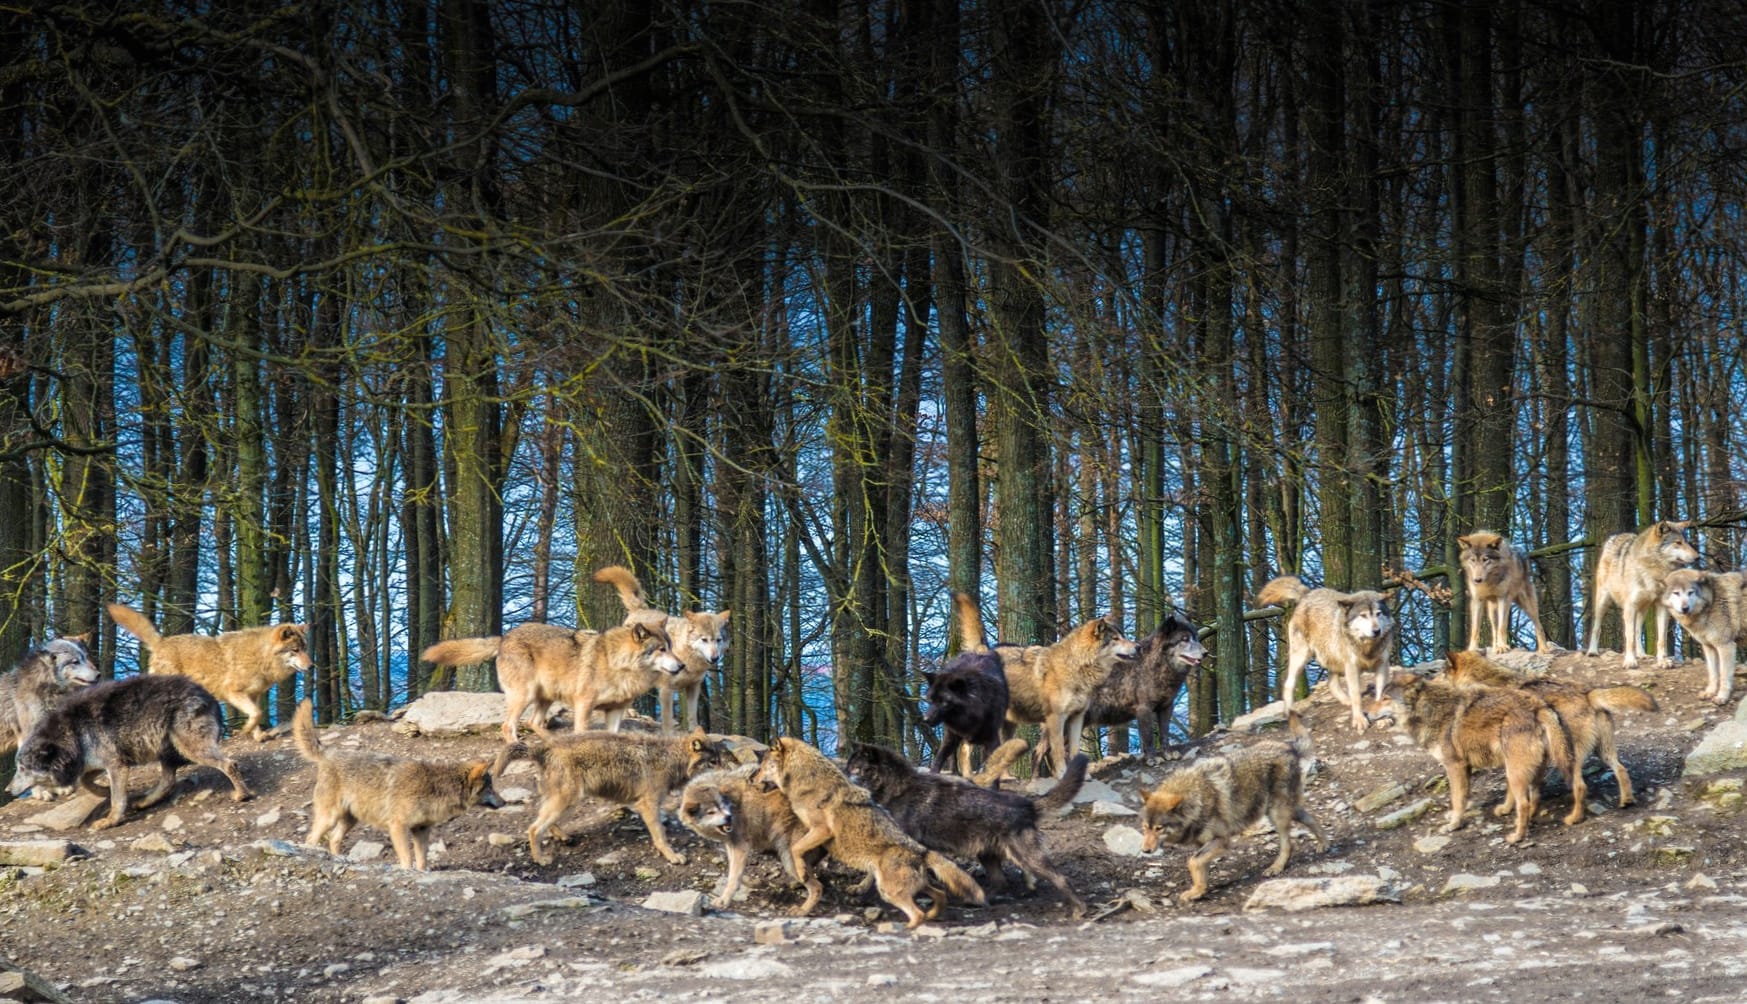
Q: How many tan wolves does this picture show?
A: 15